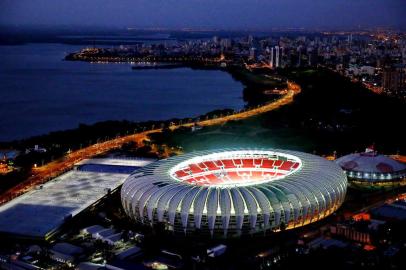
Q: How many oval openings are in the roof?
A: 1